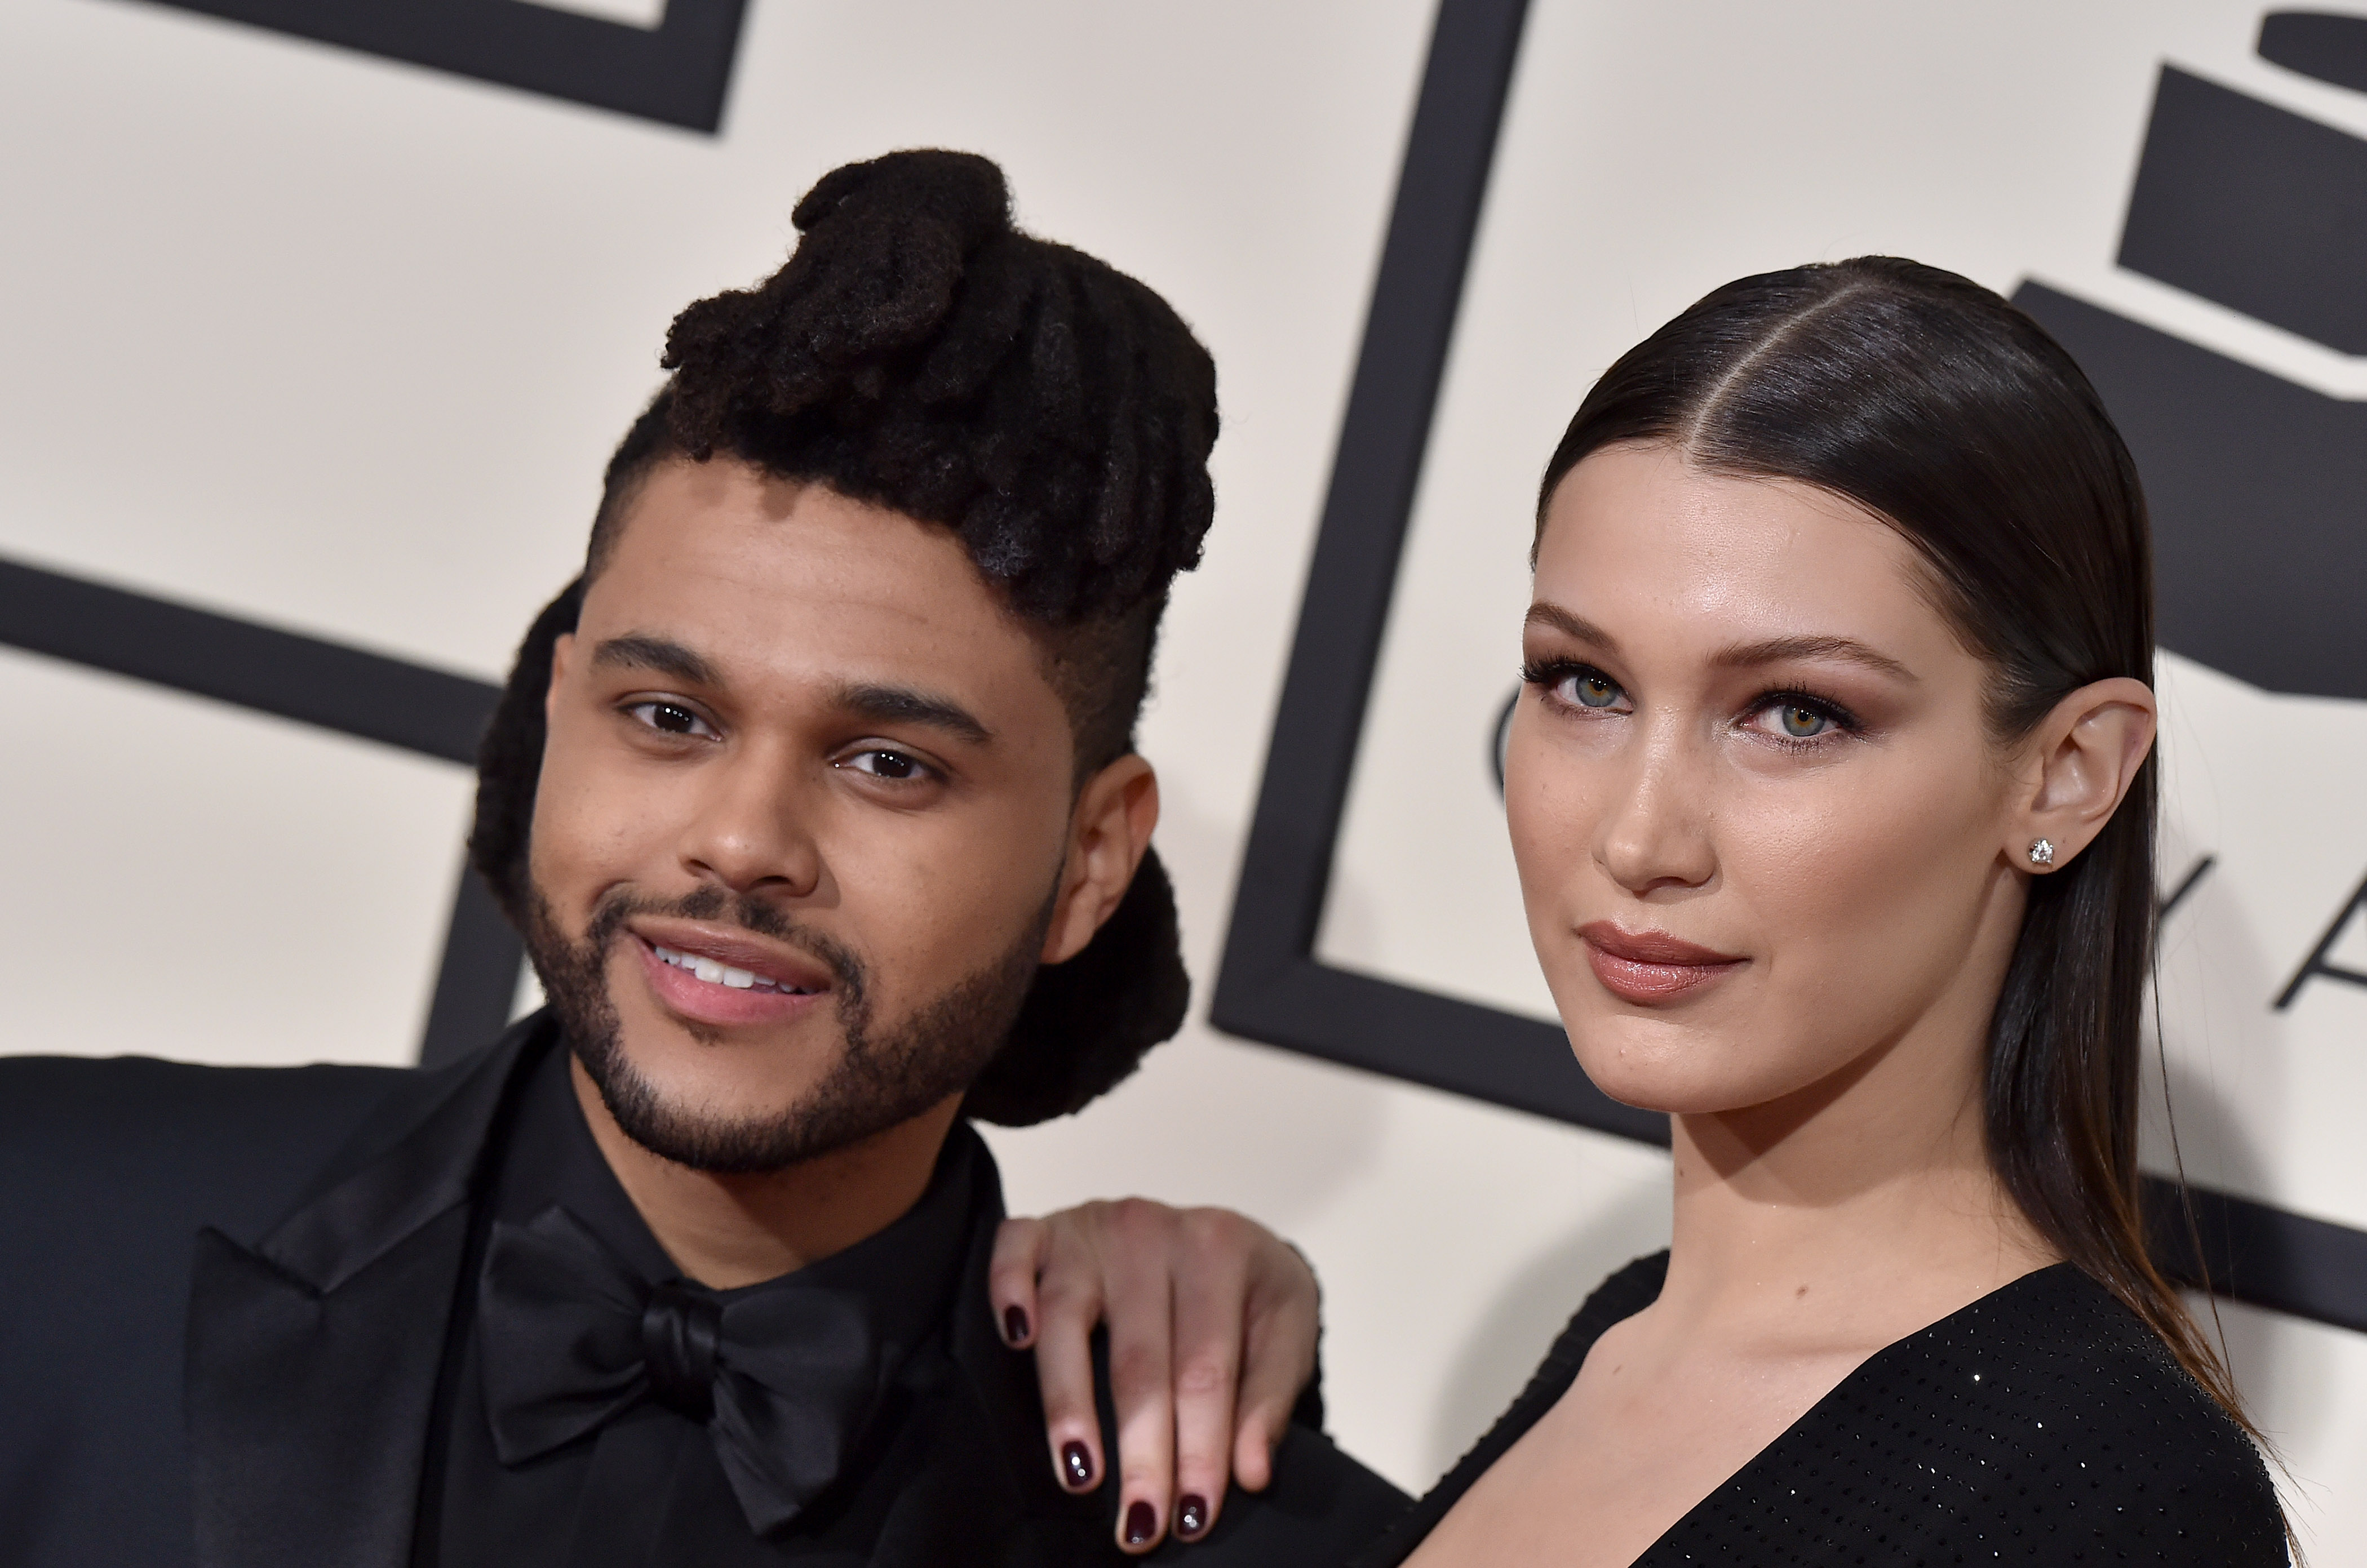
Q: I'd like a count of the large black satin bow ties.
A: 1